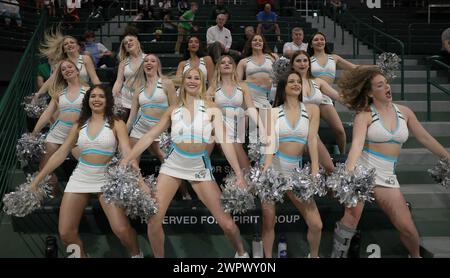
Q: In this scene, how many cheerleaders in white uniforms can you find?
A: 13